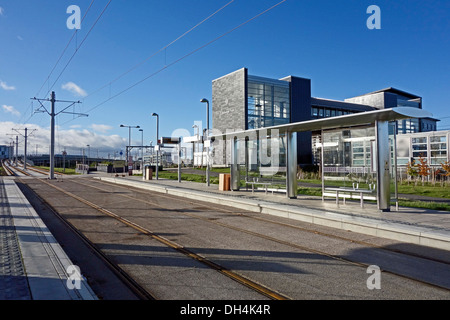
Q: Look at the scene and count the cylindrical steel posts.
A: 3